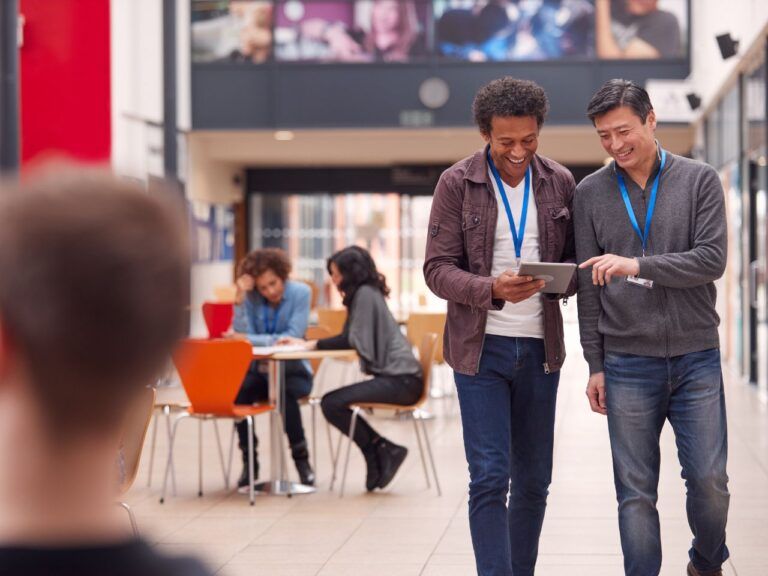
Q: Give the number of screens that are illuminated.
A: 4